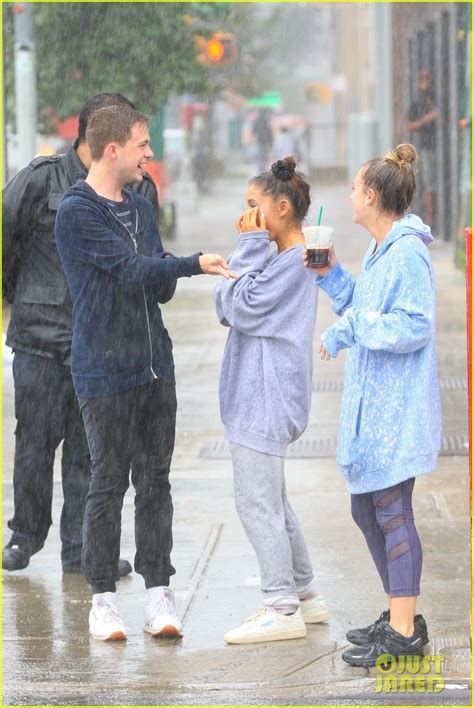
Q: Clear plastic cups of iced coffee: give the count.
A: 1